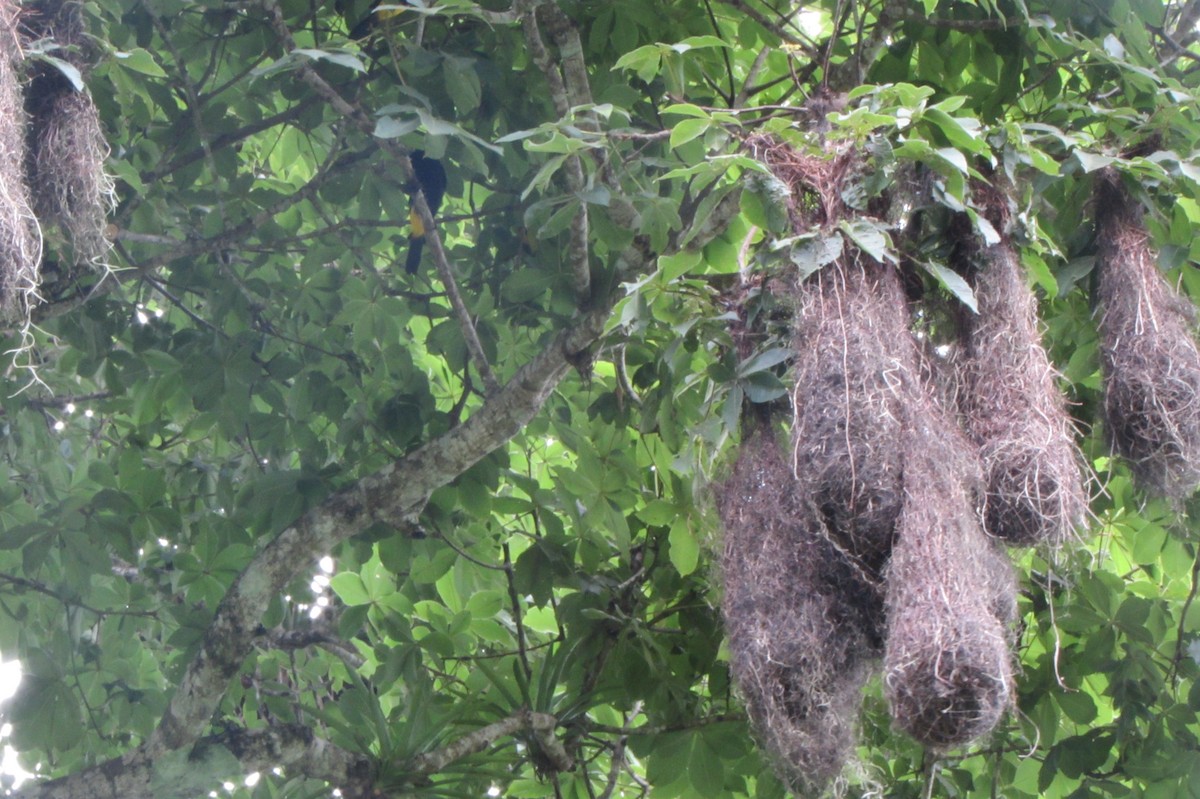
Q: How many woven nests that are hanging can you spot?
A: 7